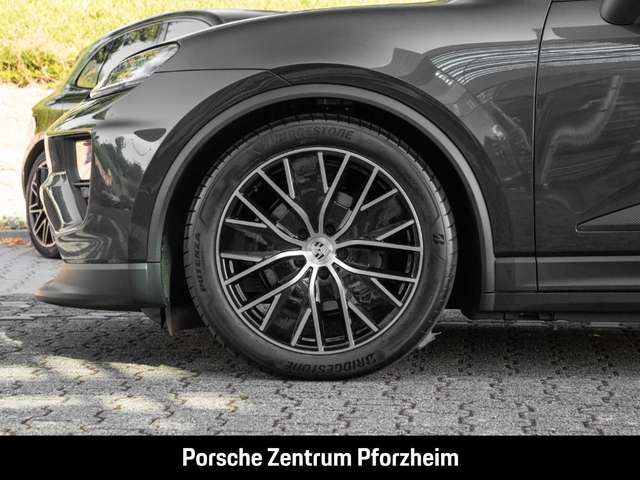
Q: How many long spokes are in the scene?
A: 10